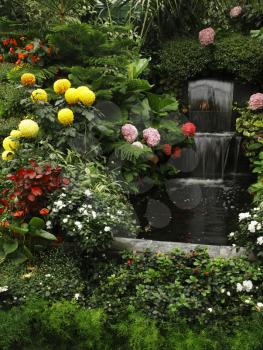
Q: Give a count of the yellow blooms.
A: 11